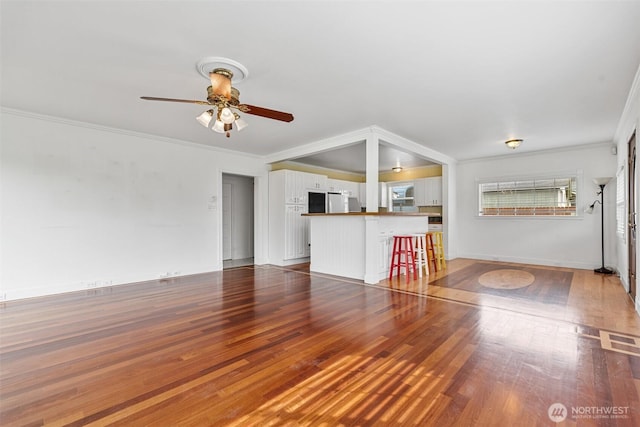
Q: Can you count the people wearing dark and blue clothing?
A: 0